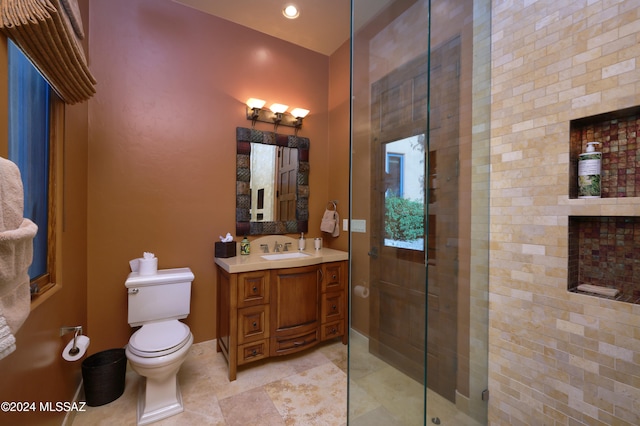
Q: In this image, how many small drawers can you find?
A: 6